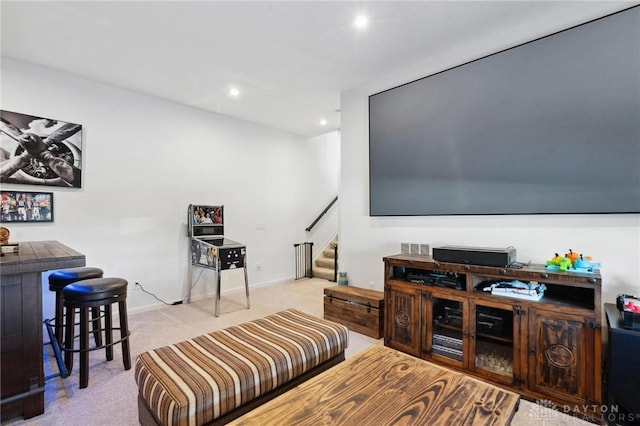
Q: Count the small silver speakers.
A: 3